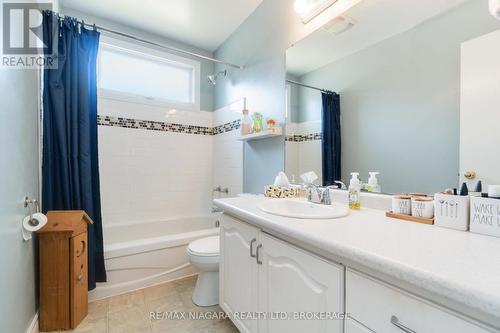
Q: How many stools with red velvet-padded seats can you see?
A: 0